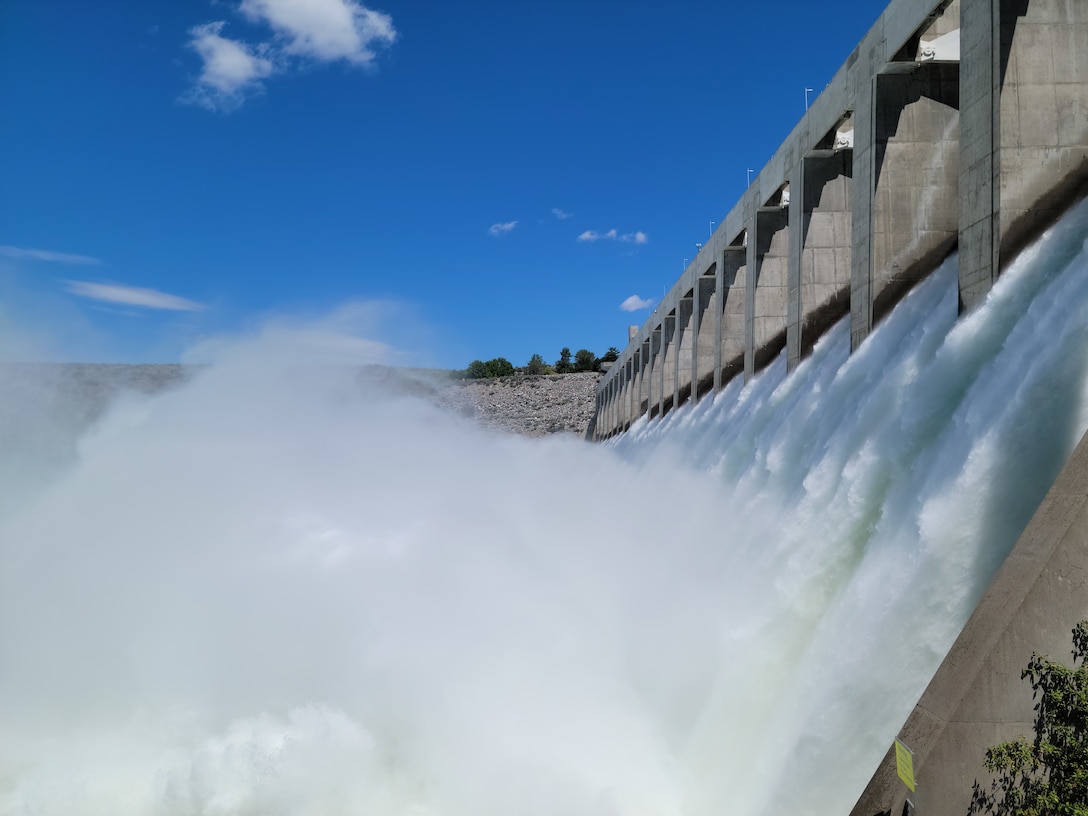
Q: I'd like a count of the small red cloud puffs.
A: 0